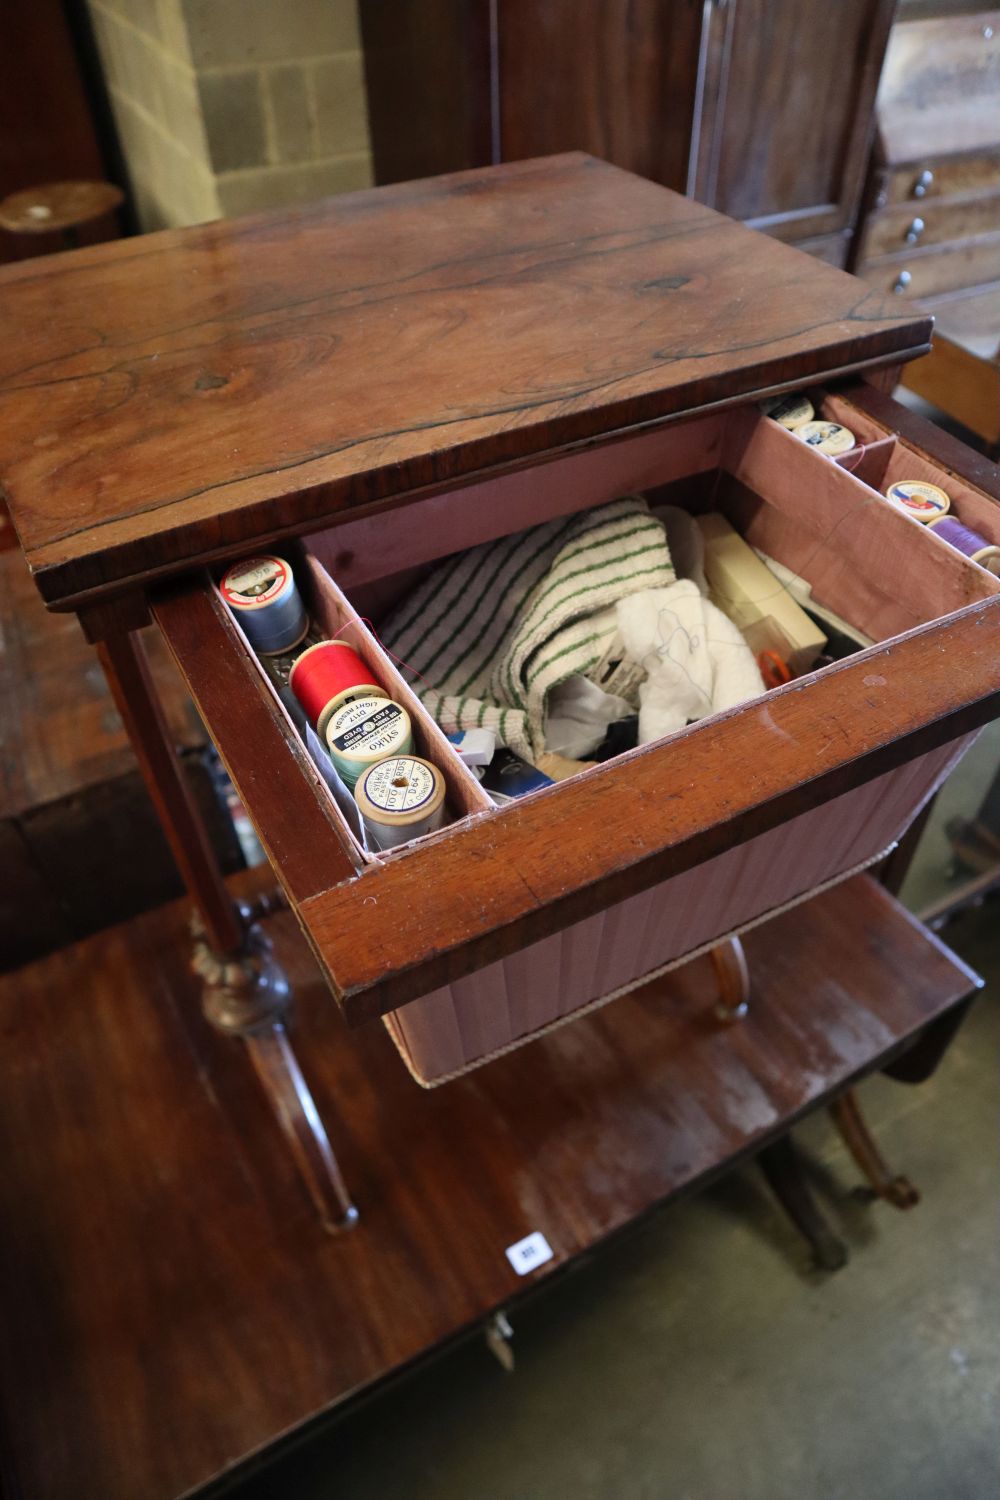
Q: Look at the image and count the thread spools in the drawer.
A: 8